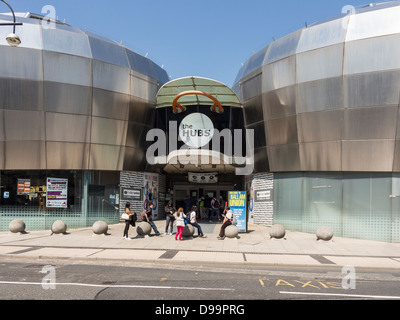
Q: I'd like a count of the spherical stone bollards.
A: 8